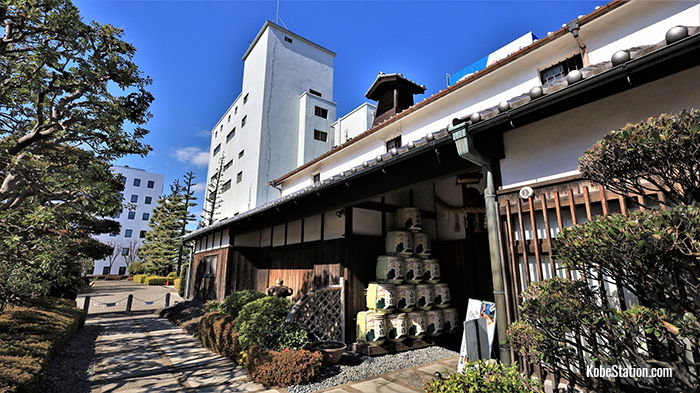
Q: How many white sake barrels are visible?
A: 15